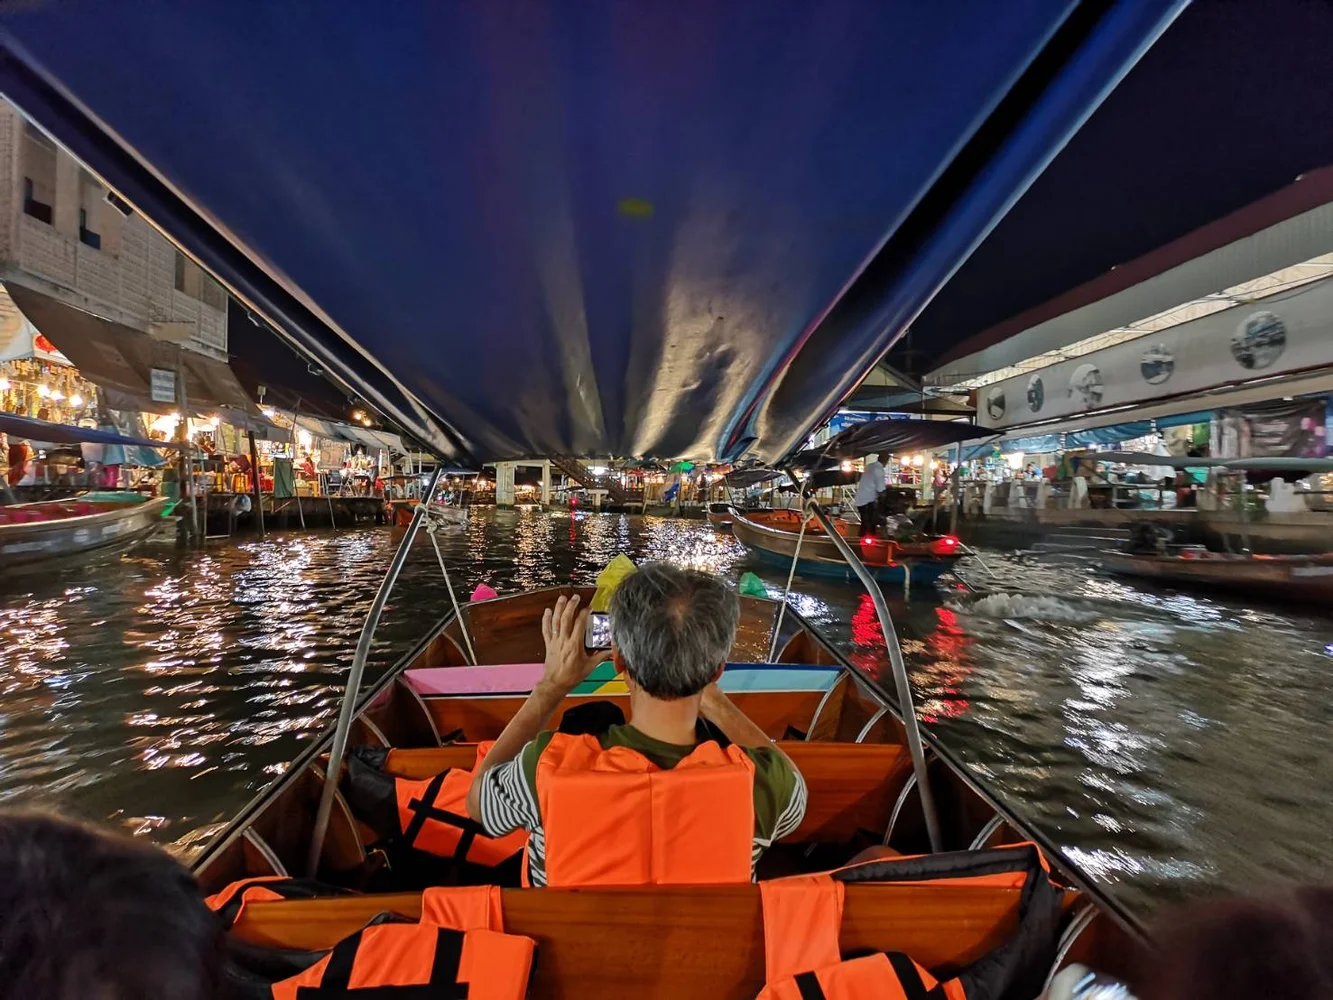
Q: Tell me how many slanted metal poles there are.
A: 2